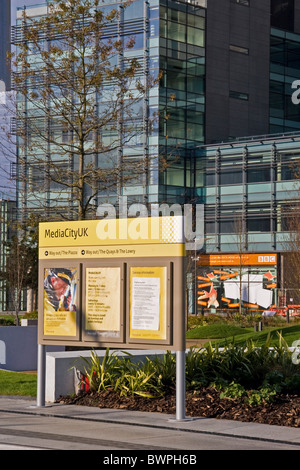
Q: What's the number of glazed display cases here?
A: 3